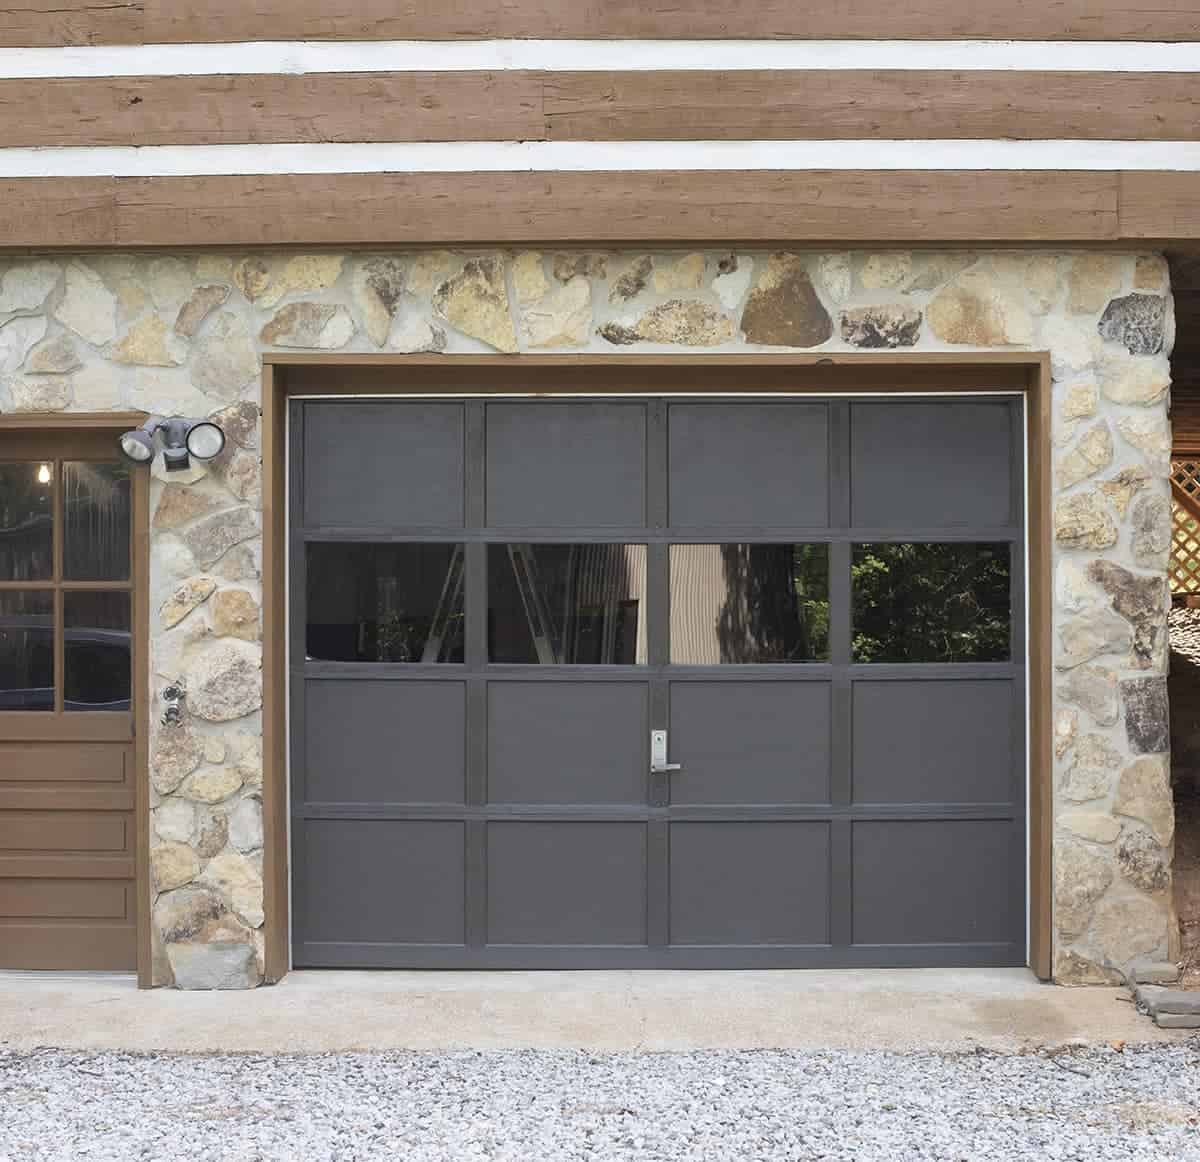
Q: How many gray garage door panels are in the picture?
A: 12